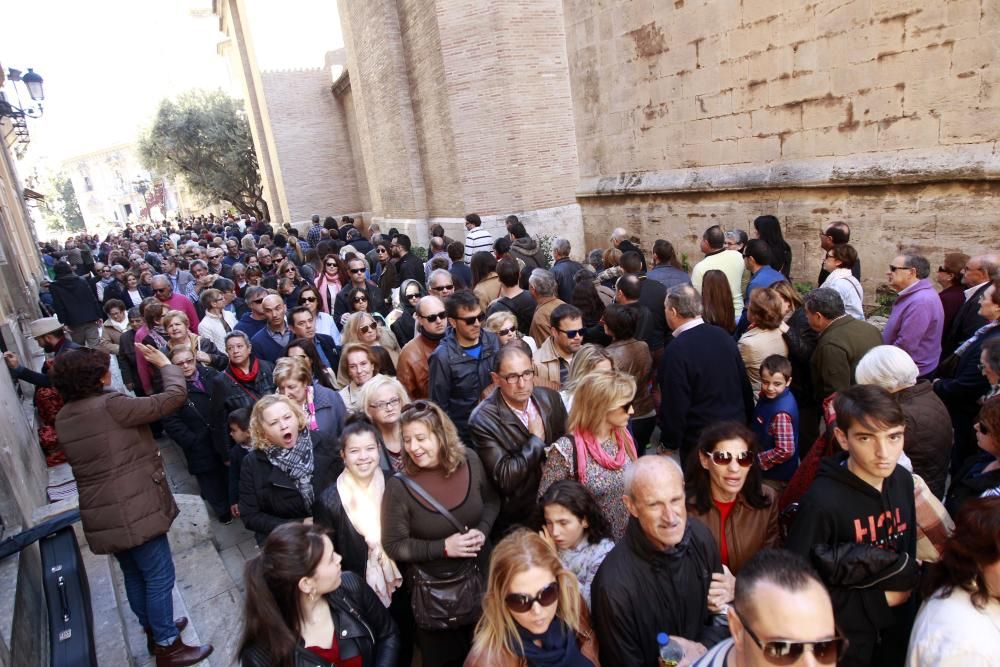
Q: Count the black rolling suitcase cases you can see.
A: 1